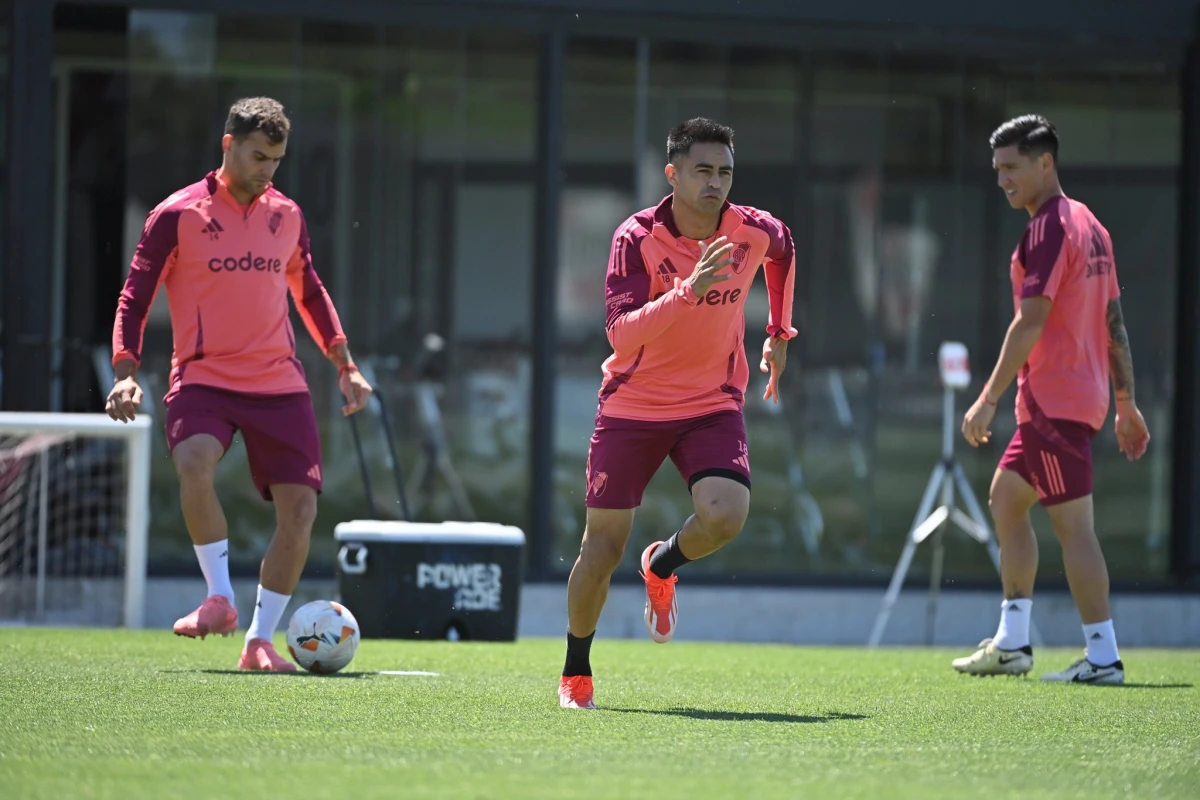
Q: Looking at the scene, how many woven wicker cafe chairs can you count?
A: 0